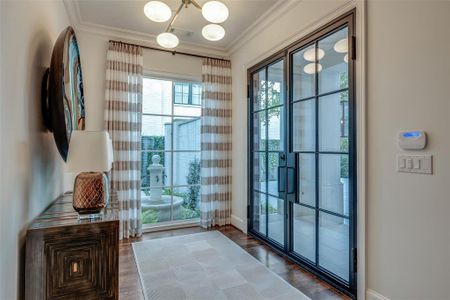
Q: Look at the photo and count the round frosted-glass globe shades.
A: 4